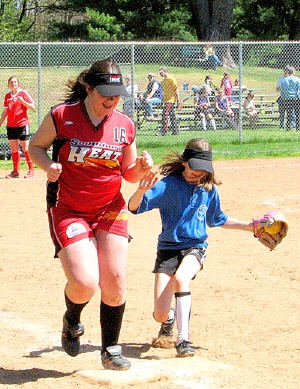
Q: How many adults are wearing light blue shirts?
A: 2